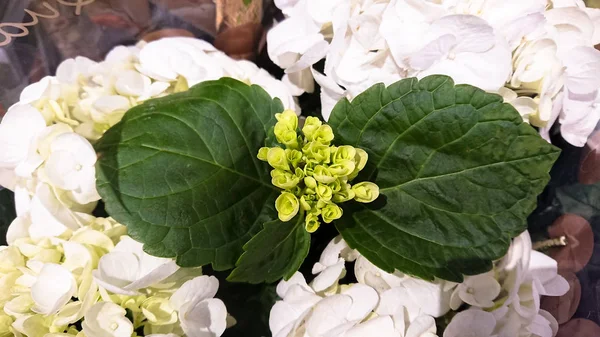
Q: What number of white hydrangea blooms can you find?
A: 4